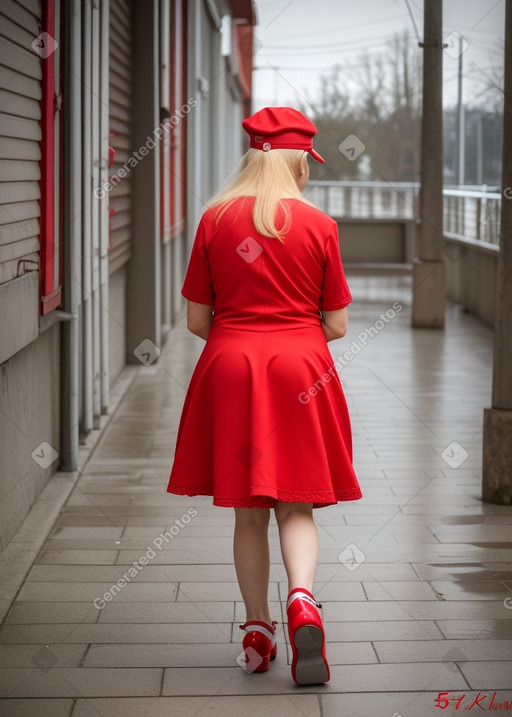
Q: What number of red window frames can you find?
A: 2